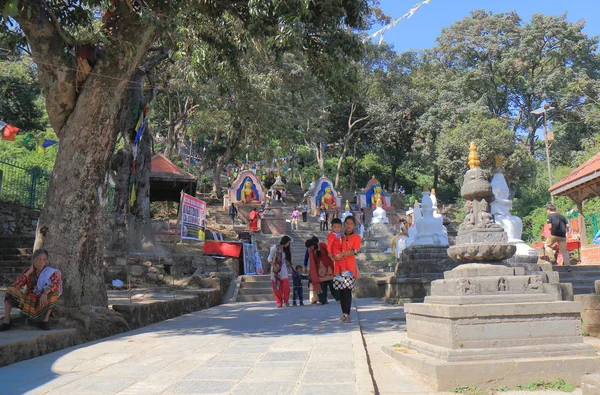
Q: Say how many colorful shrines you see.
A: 3